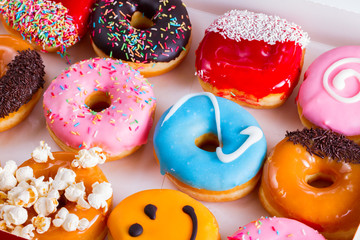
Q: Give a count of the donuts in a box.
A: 11